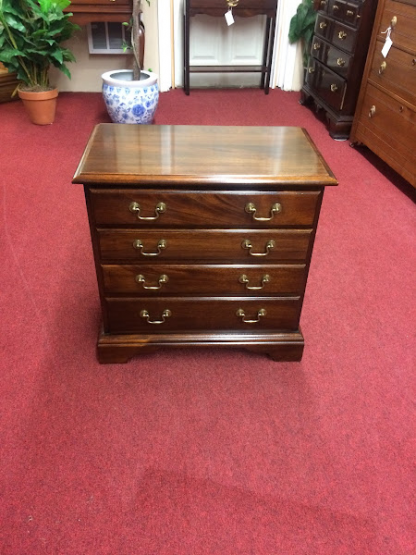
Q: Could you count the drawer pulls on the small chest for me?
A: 8